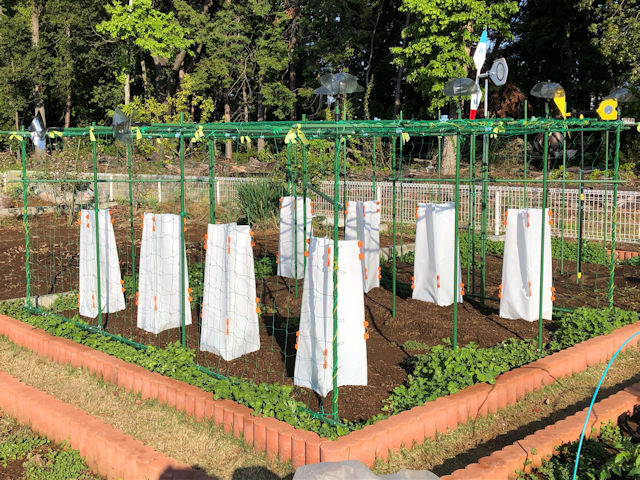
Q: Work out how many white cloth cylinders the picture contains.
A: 8